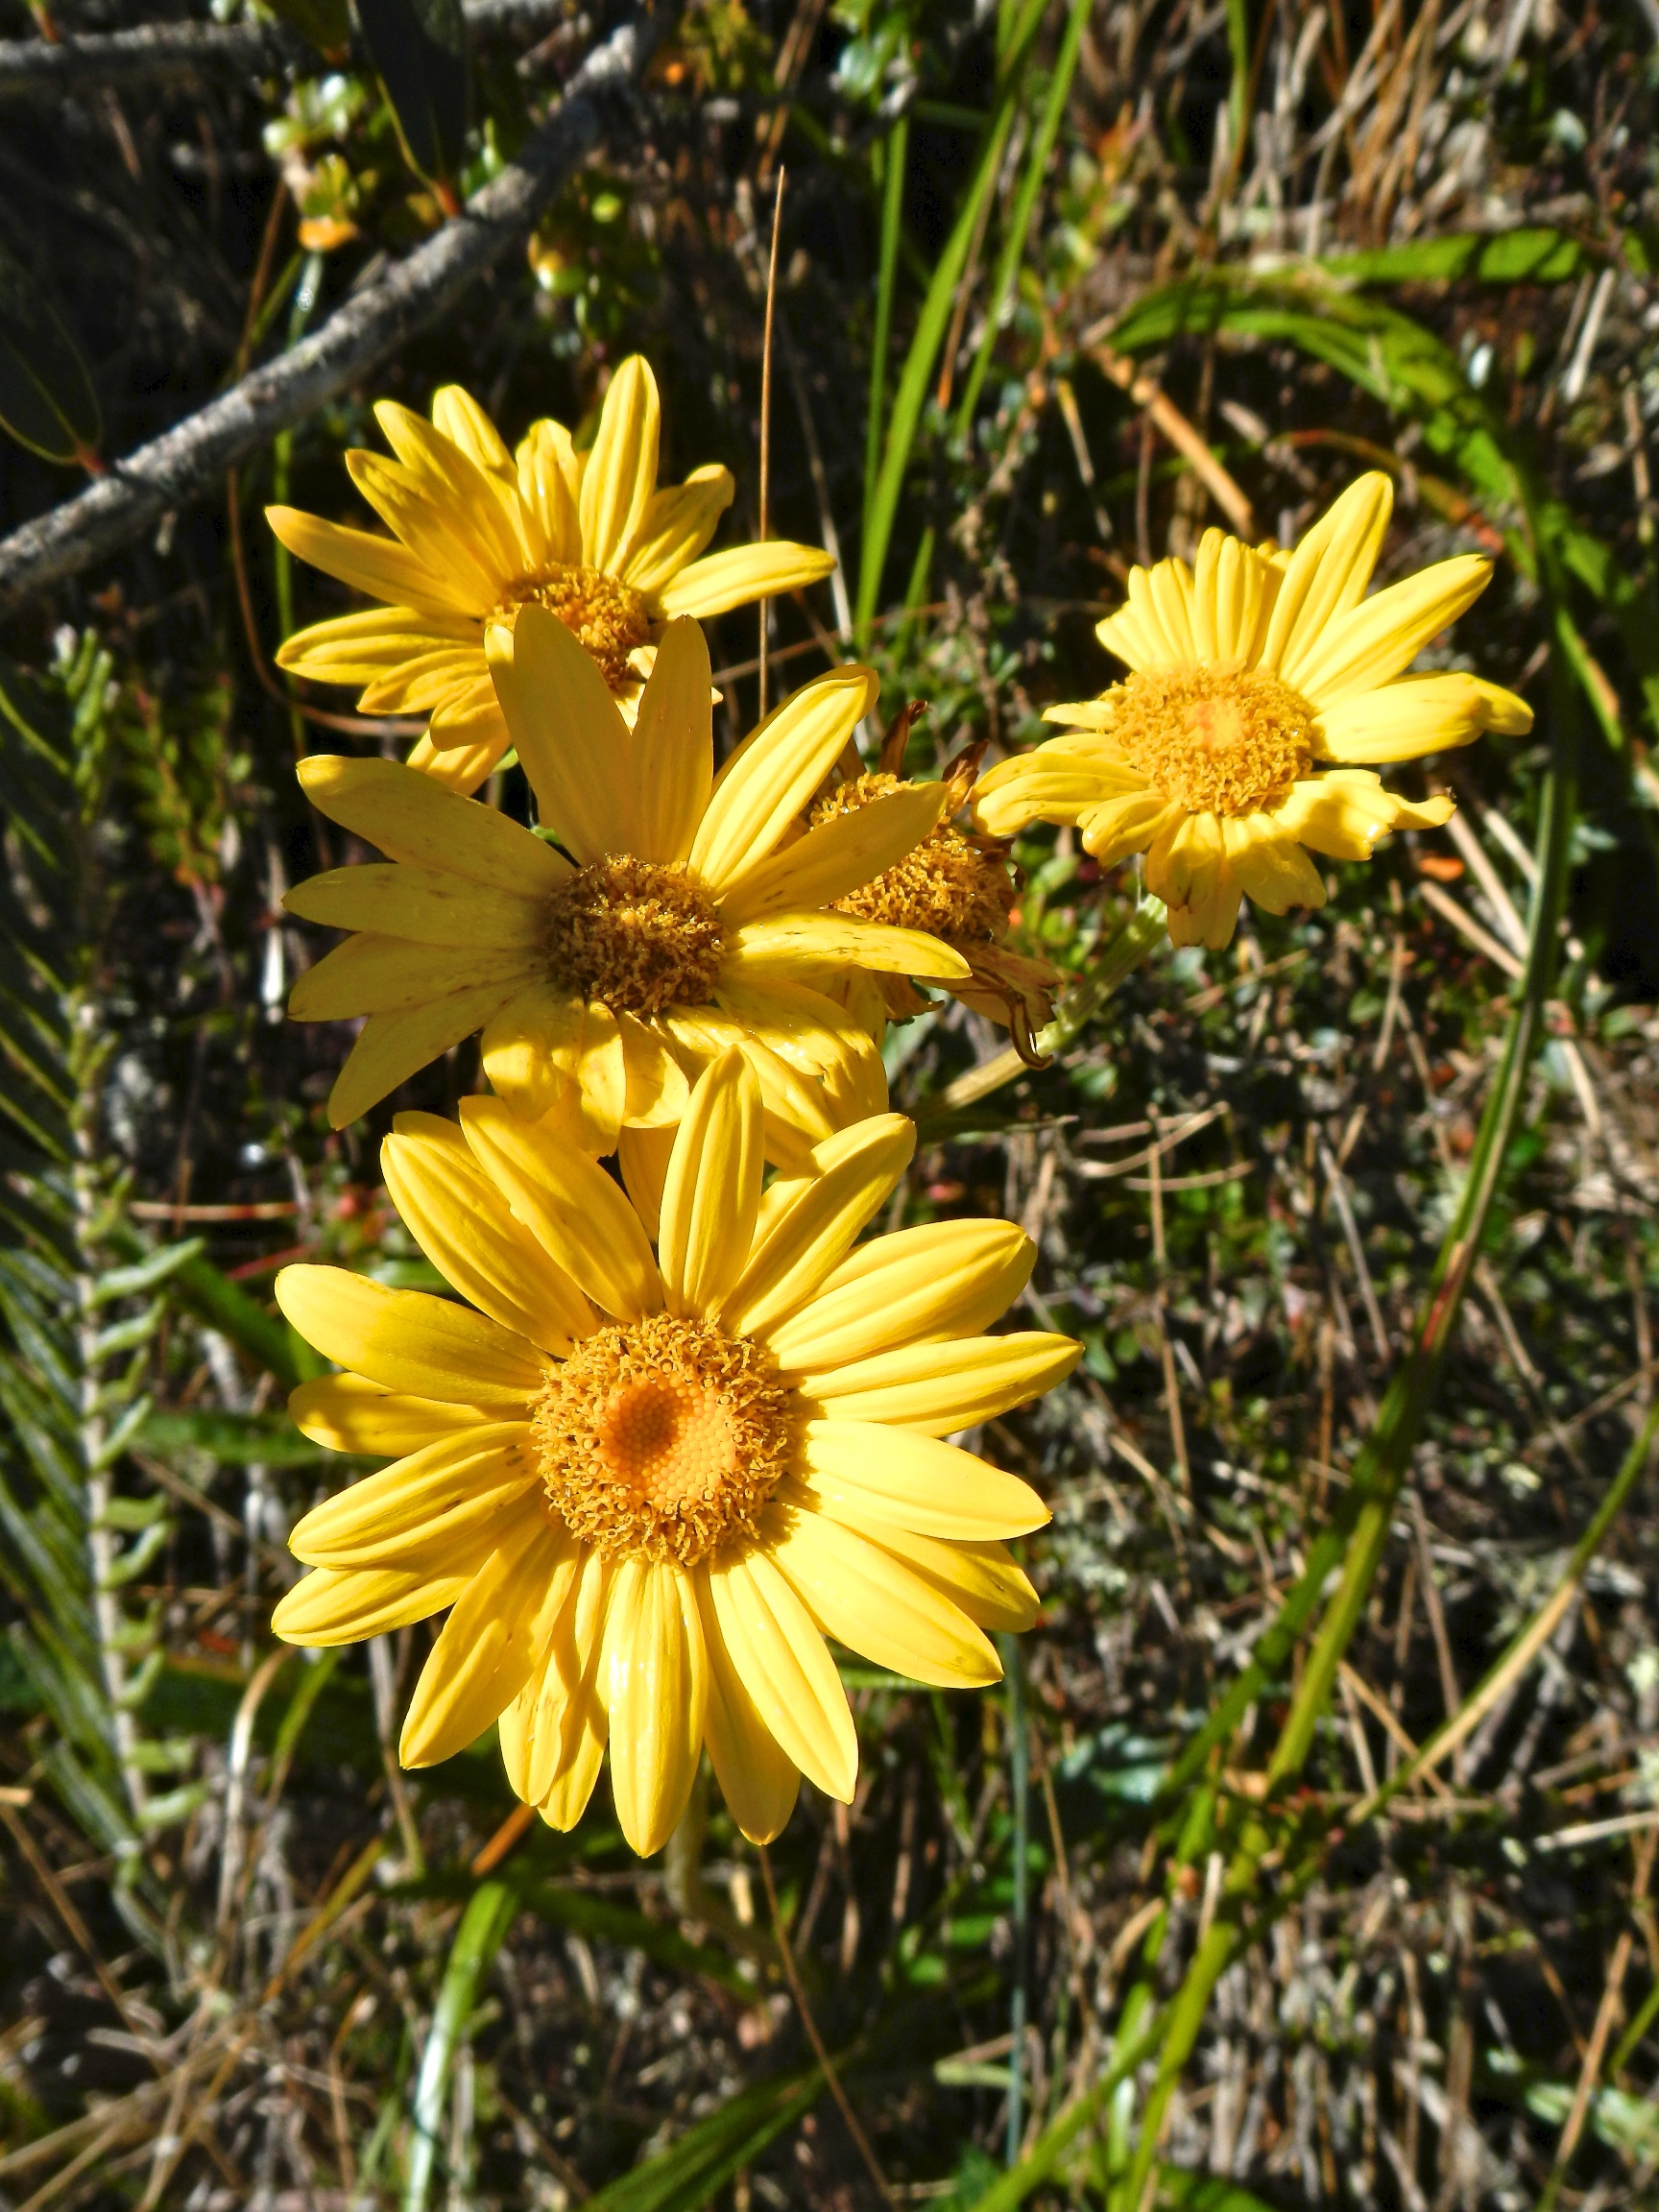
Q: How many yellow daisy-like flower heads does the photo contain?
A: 5